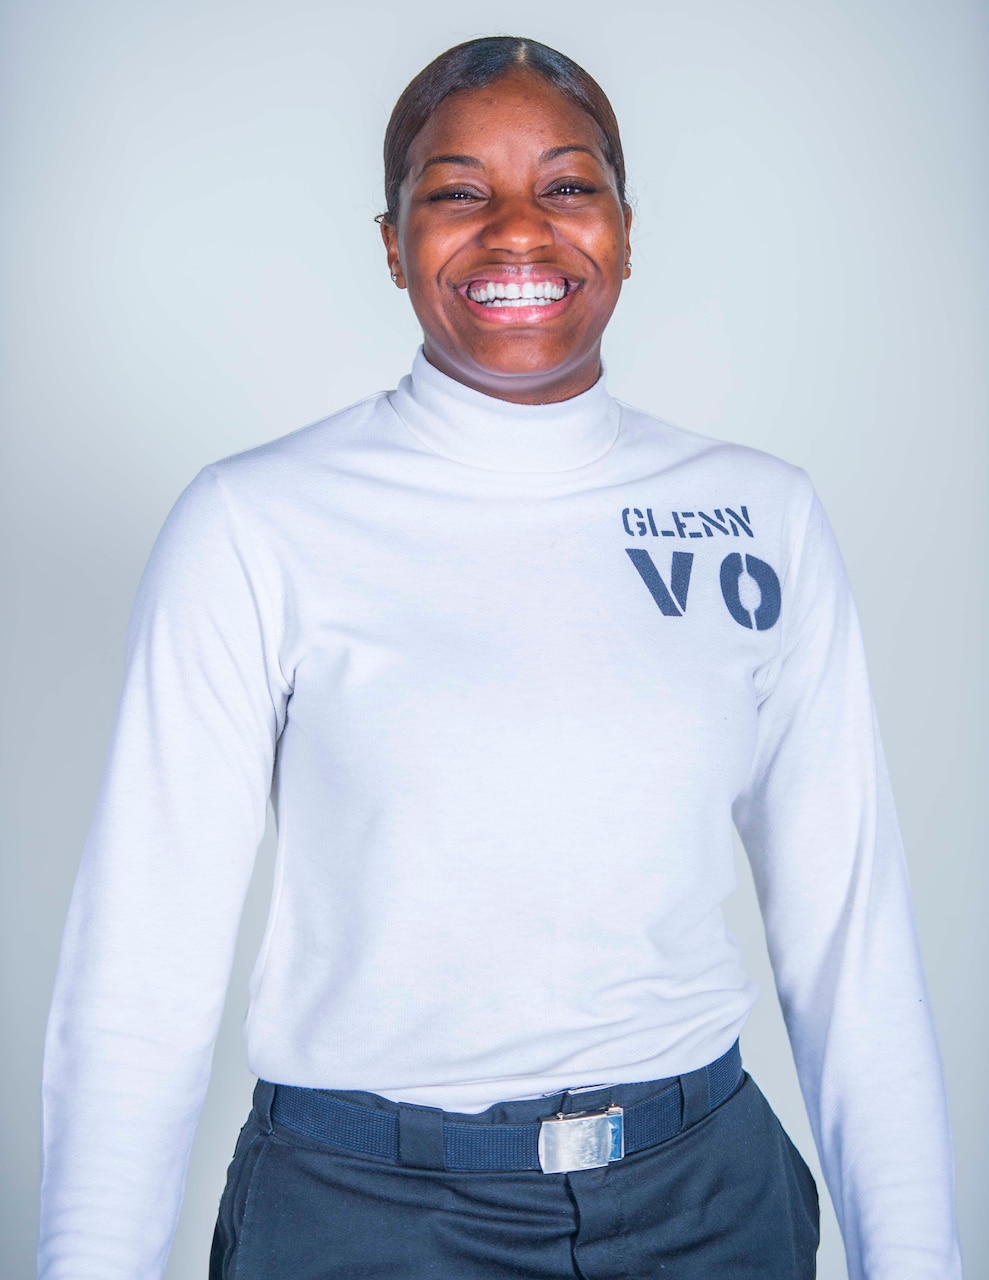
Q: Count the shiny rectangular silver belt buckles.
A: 1